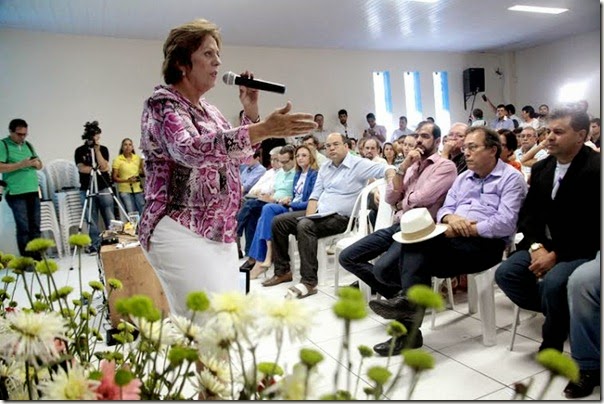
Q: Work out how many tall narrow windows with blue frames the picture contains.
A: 3